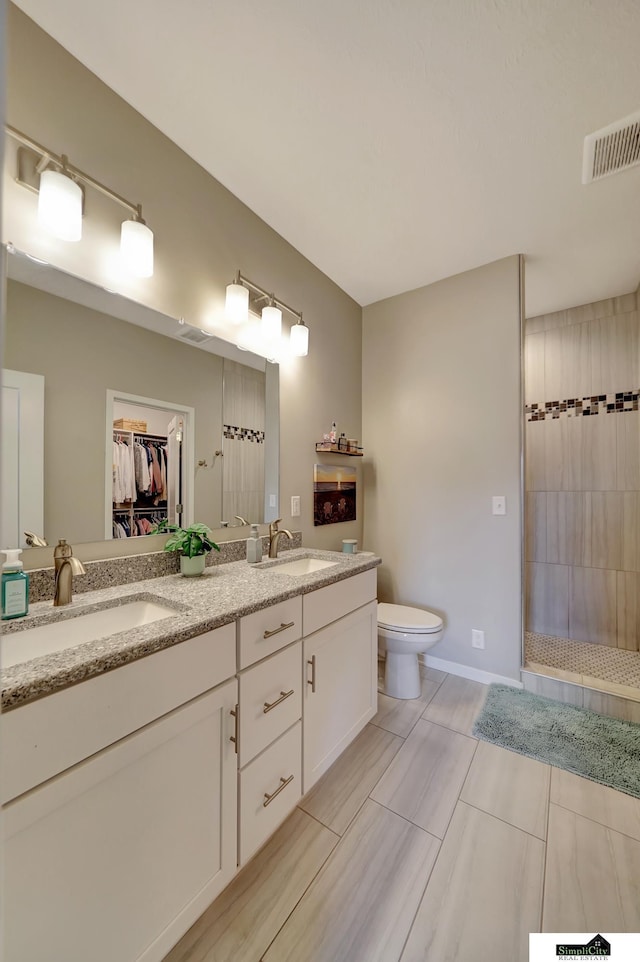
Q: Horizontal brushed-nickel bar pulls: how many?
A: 3